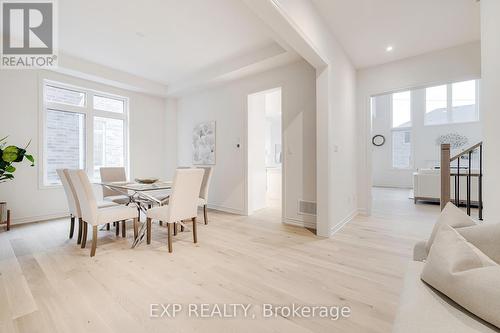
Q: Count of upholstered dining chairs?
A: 6